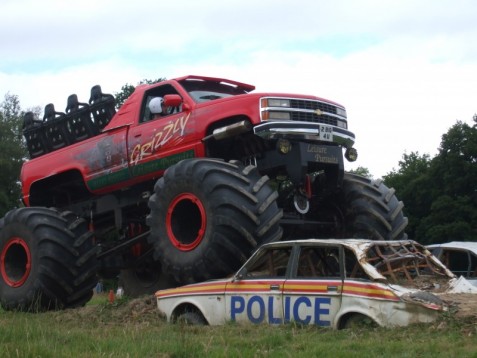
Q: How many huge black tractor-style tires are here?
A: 4